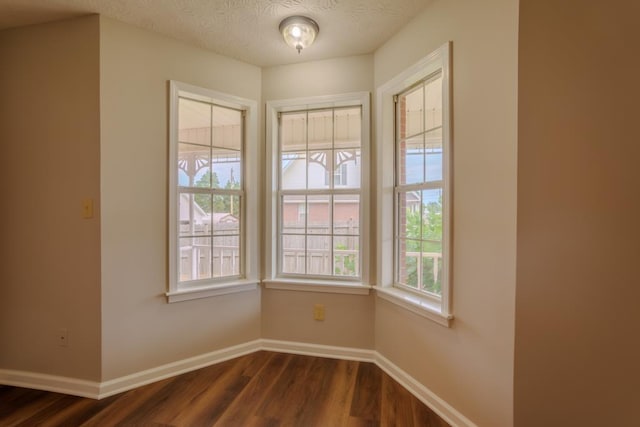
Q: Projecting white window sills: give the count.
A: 3